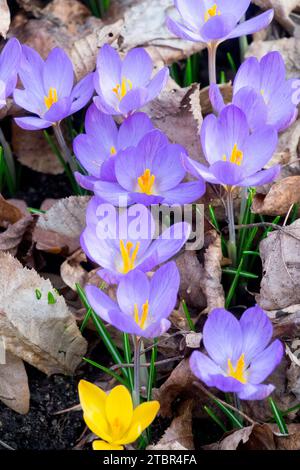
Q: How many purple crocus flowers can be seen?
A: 11